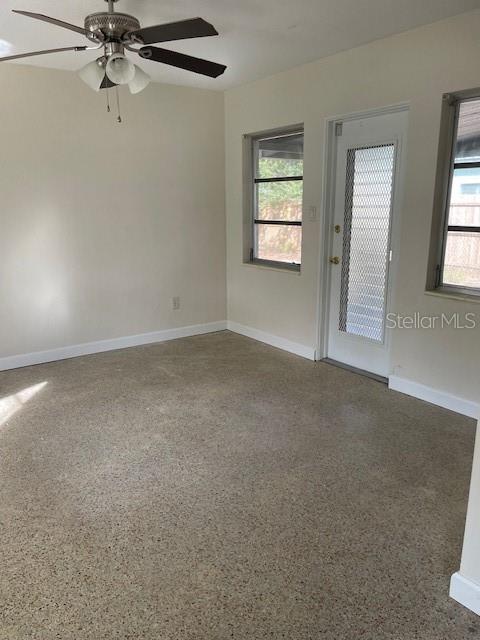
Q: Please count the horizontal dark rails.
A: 4